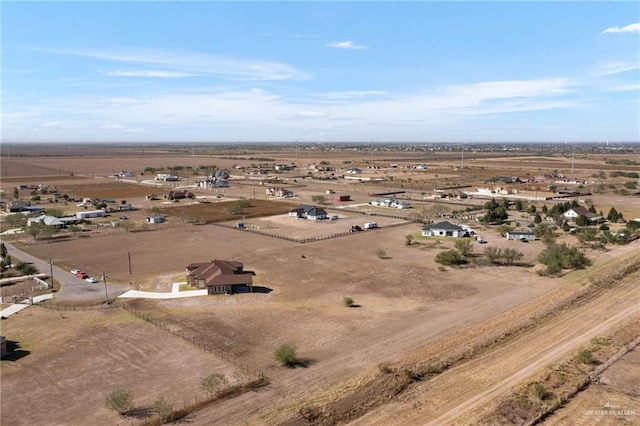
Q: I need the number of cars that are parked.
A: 3